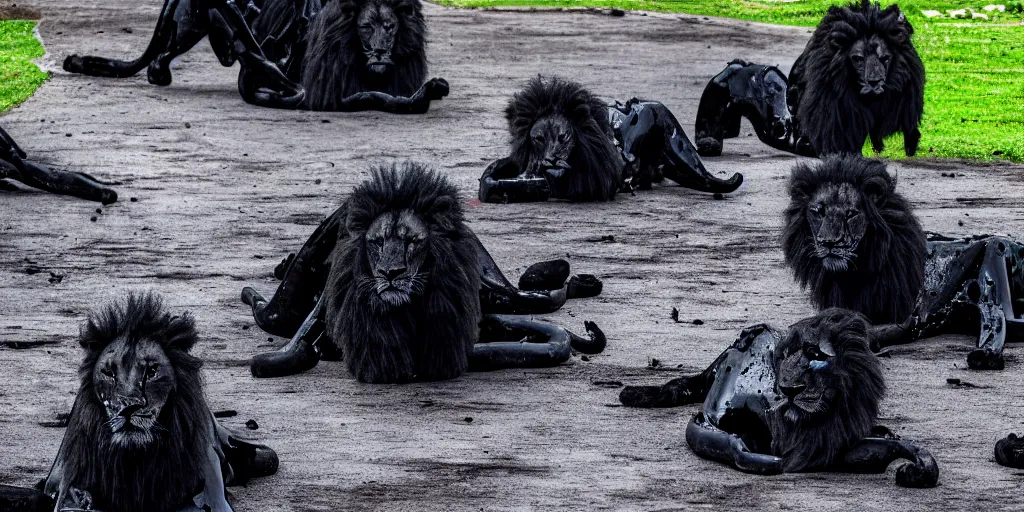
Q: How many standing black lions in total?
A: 1